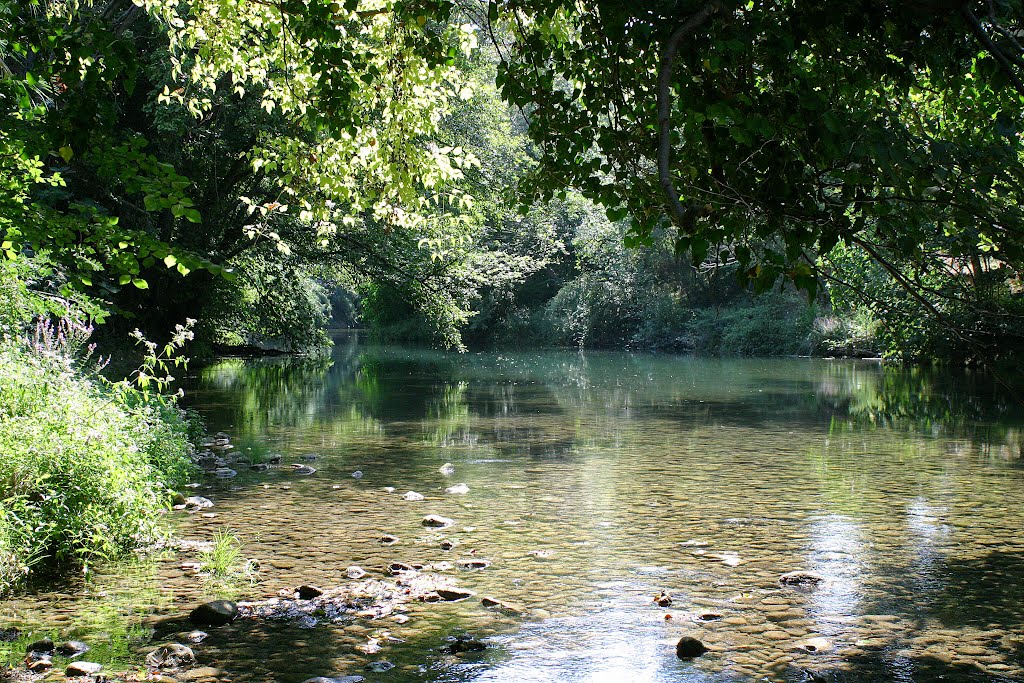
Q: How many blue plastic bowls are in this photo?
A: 0